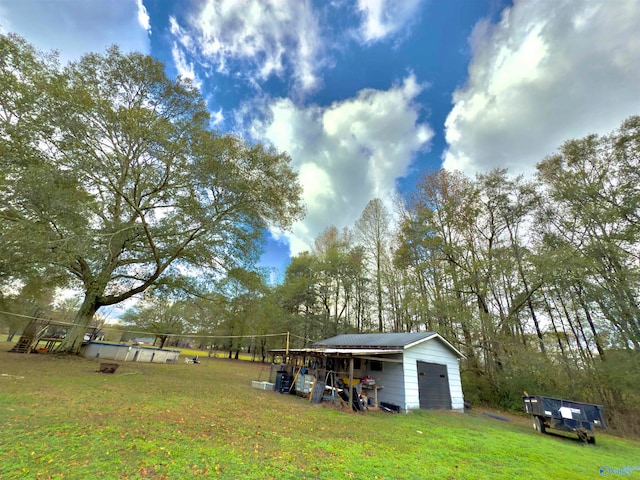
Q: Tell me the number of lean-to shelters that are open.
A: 1